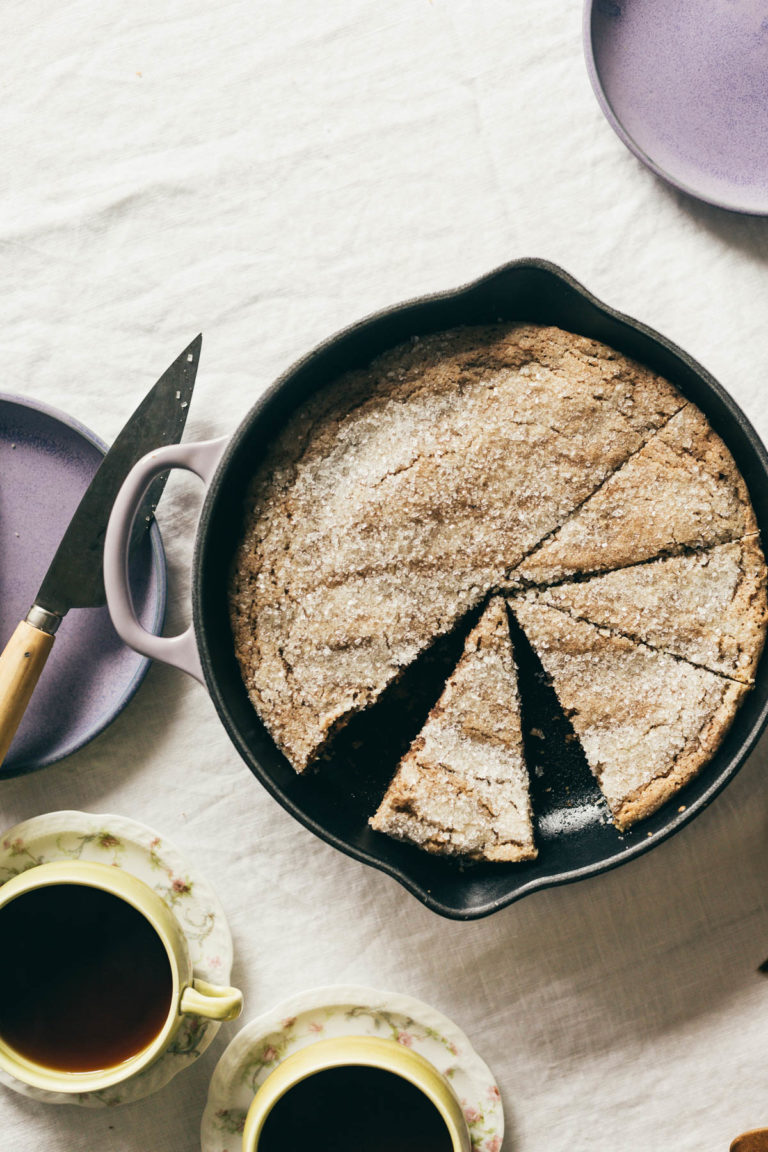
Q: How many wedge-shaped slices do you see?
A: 4